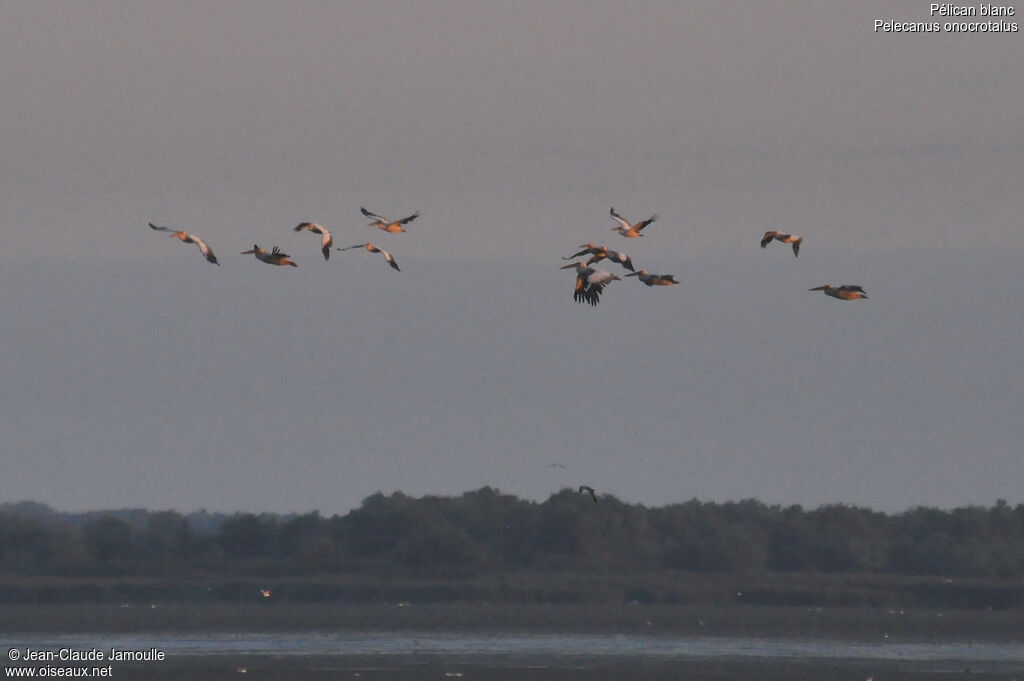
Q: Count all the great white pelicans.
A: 12